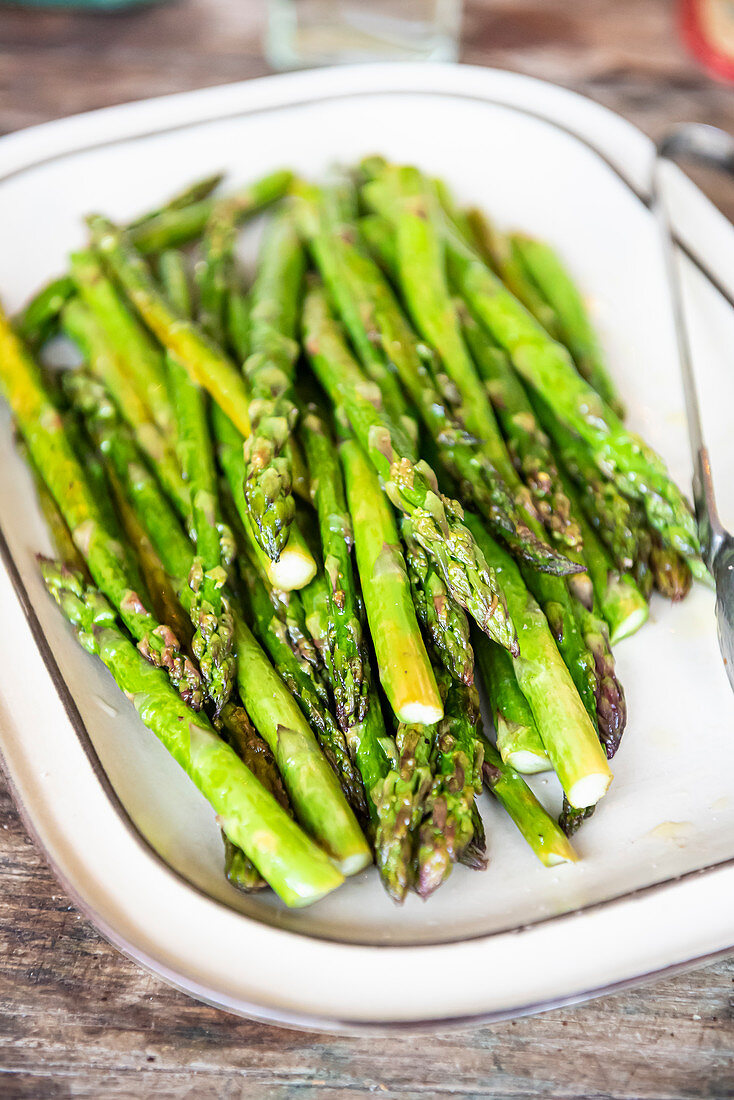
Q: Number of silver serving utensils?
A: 1